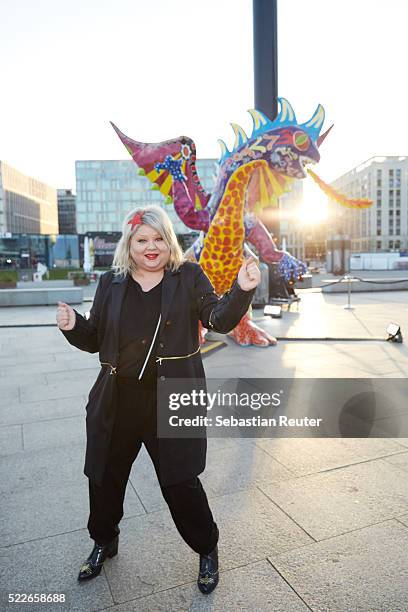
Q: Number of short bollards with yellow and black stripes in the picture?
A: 0